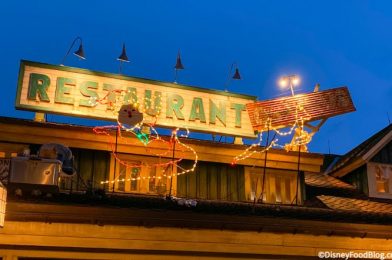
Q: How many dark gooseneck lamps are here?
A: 4